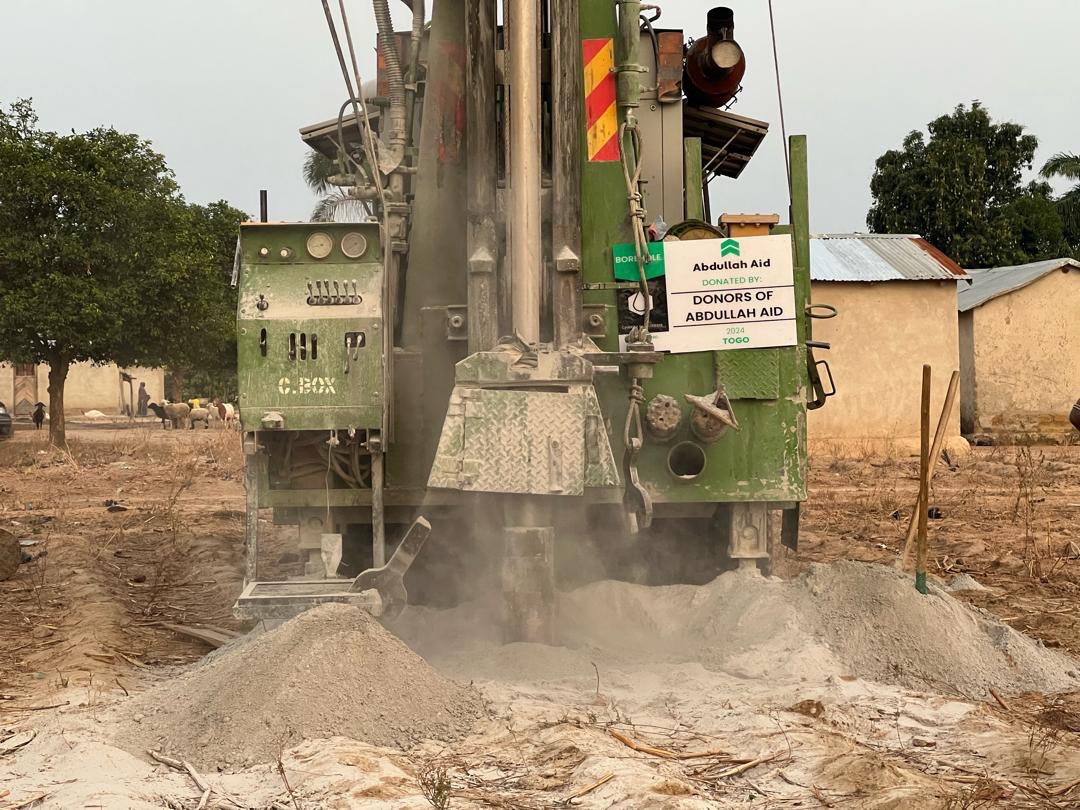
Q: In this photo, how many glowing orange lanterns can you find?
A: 0